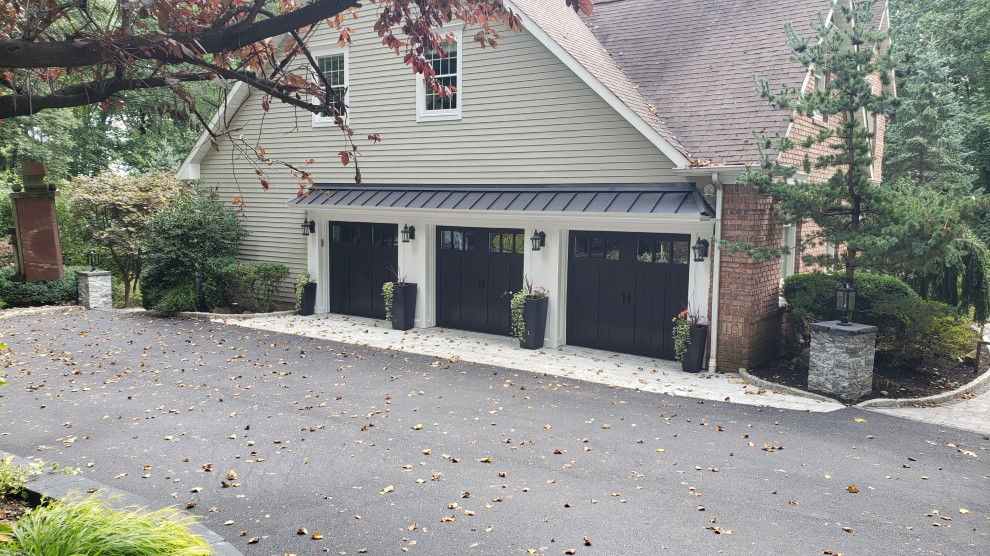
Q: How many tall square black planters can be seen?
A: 4